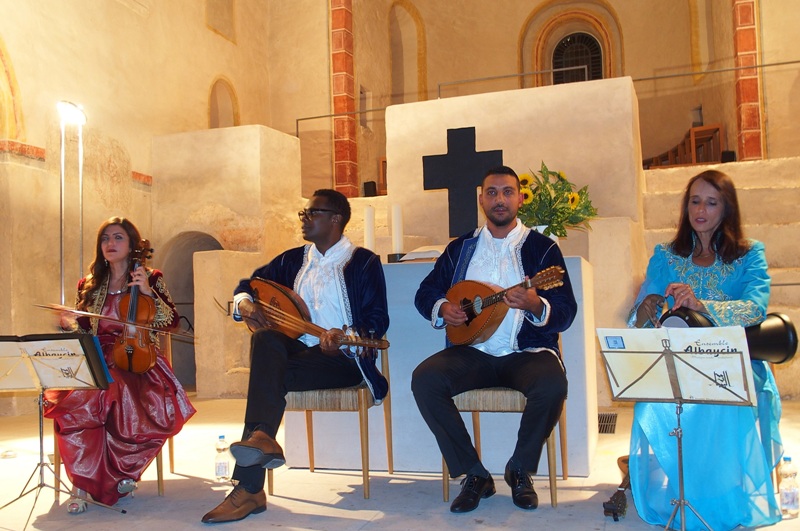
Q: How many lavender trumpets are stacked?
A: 0